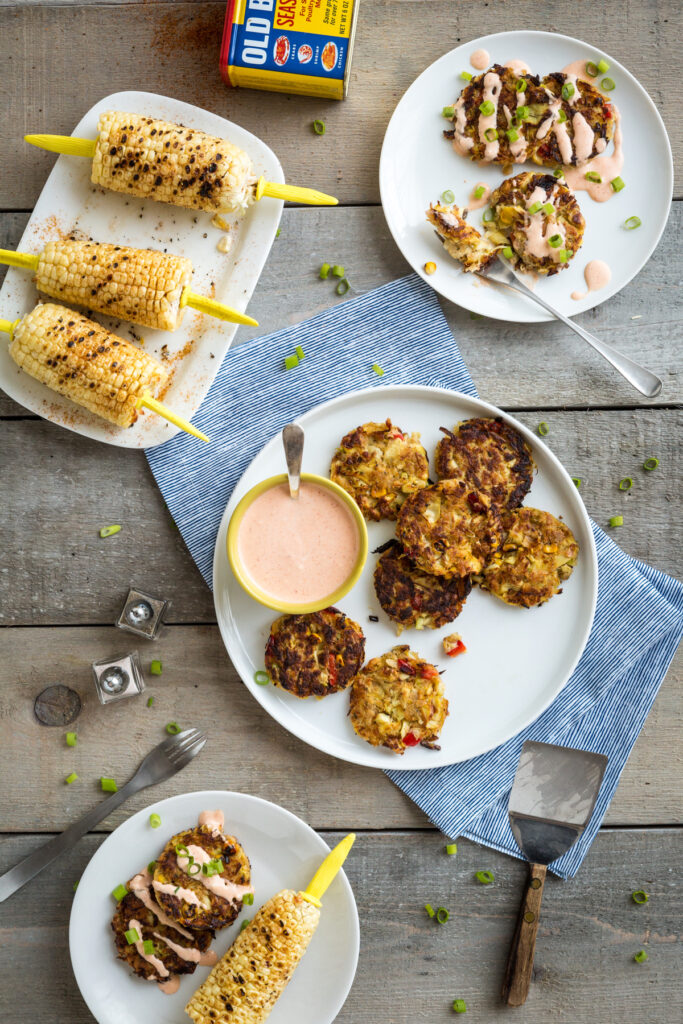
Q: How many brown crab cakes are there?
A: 12